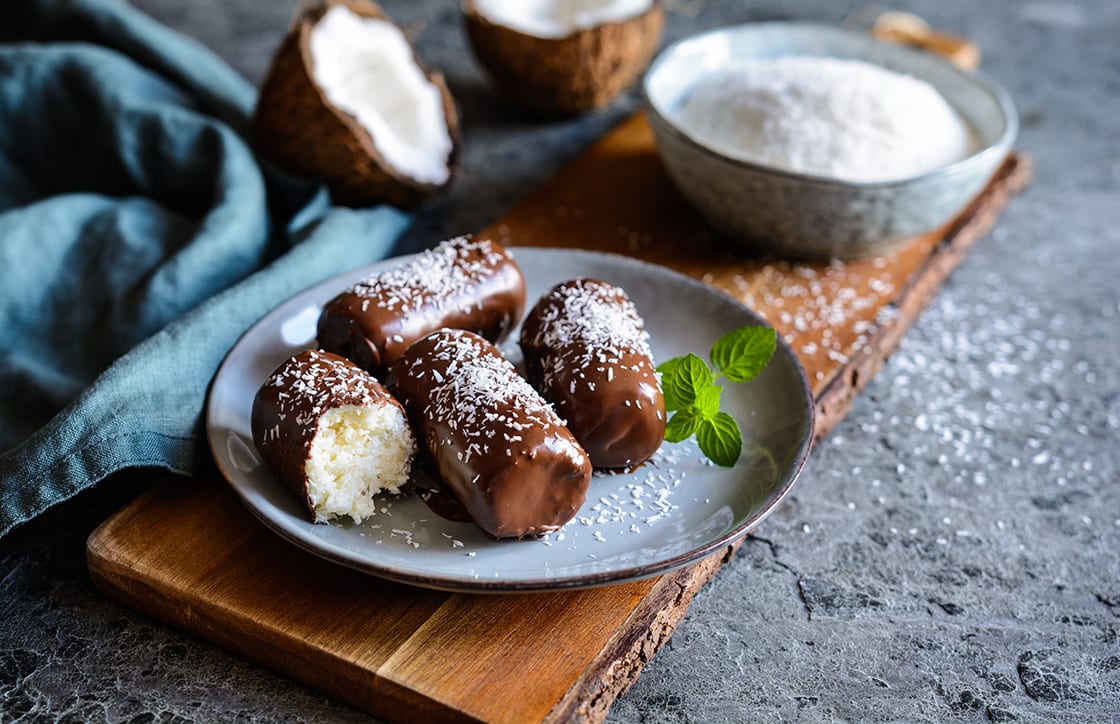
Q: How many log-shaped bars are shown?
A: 4